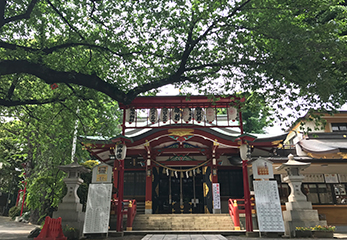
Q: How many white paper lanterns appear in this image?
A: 10